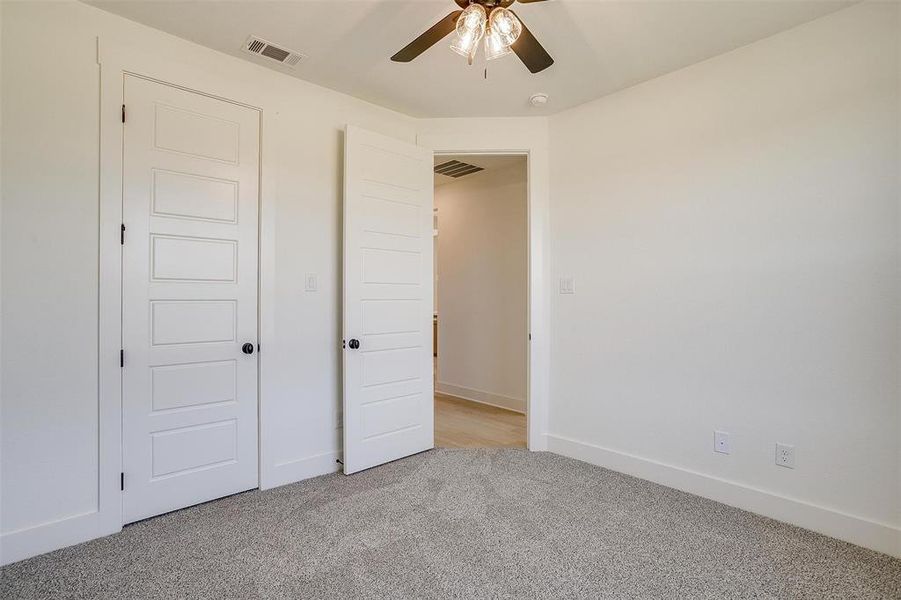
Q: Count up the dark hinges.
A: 4